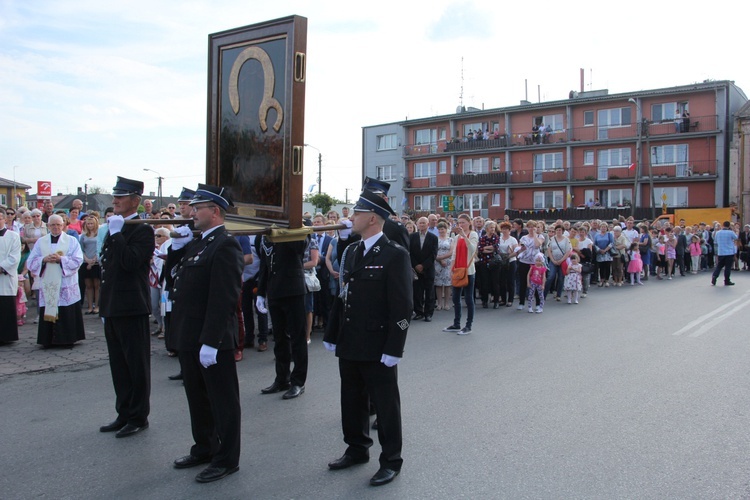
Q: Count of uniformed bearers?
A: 6